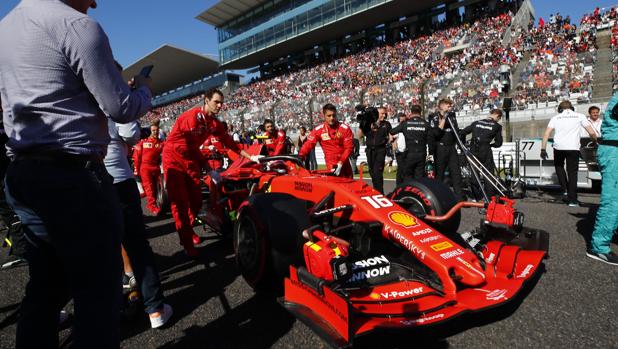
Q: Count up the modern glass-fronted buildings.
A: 1